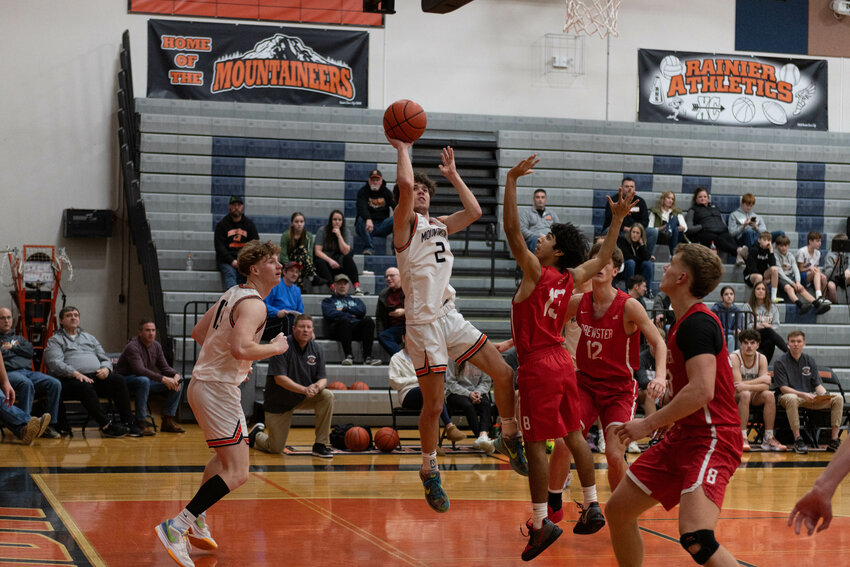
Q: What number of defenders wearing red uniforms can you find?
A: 3